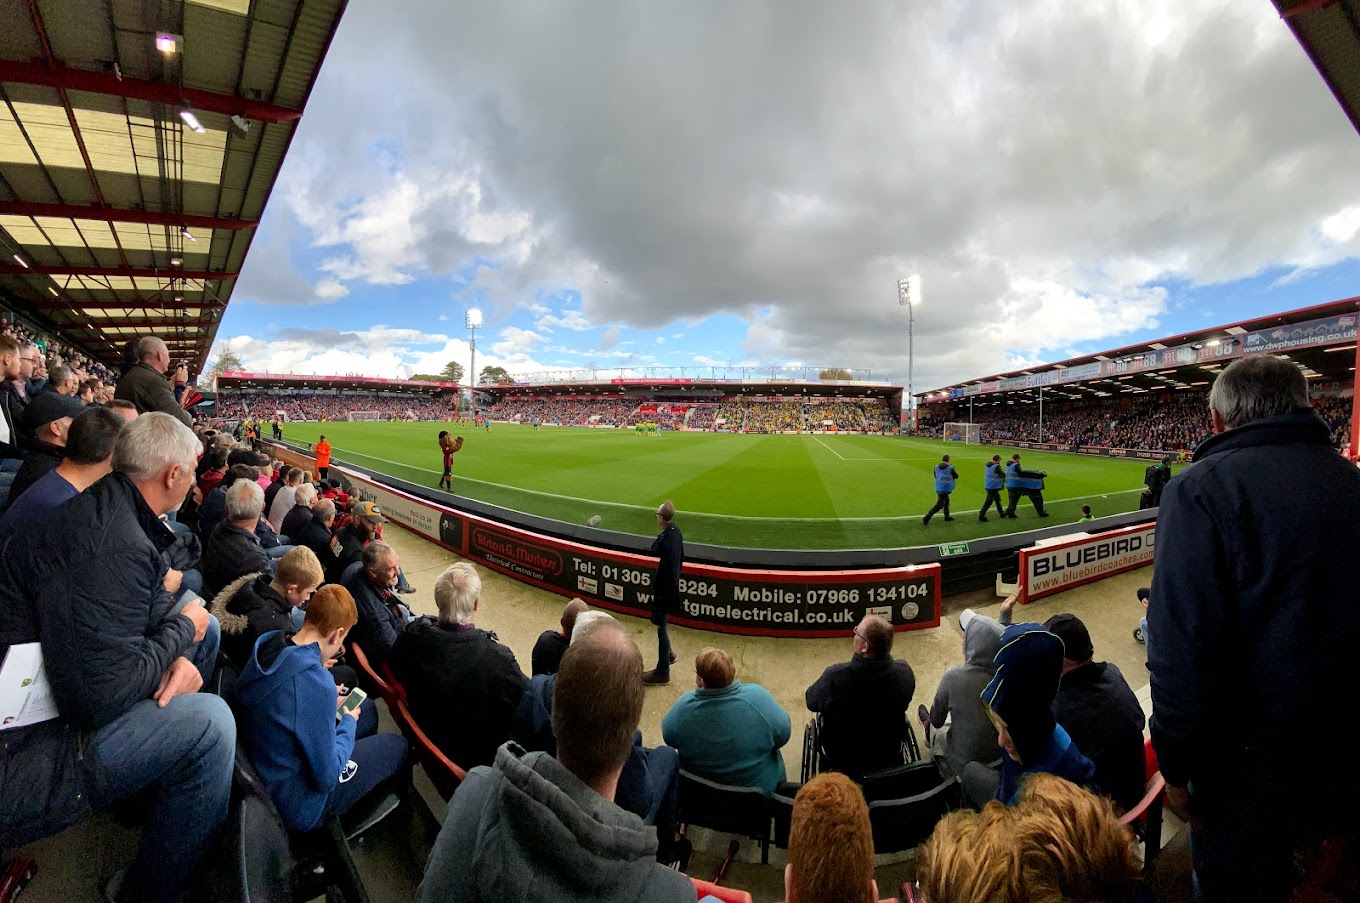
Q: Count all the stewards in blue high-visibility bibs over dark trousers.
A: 3